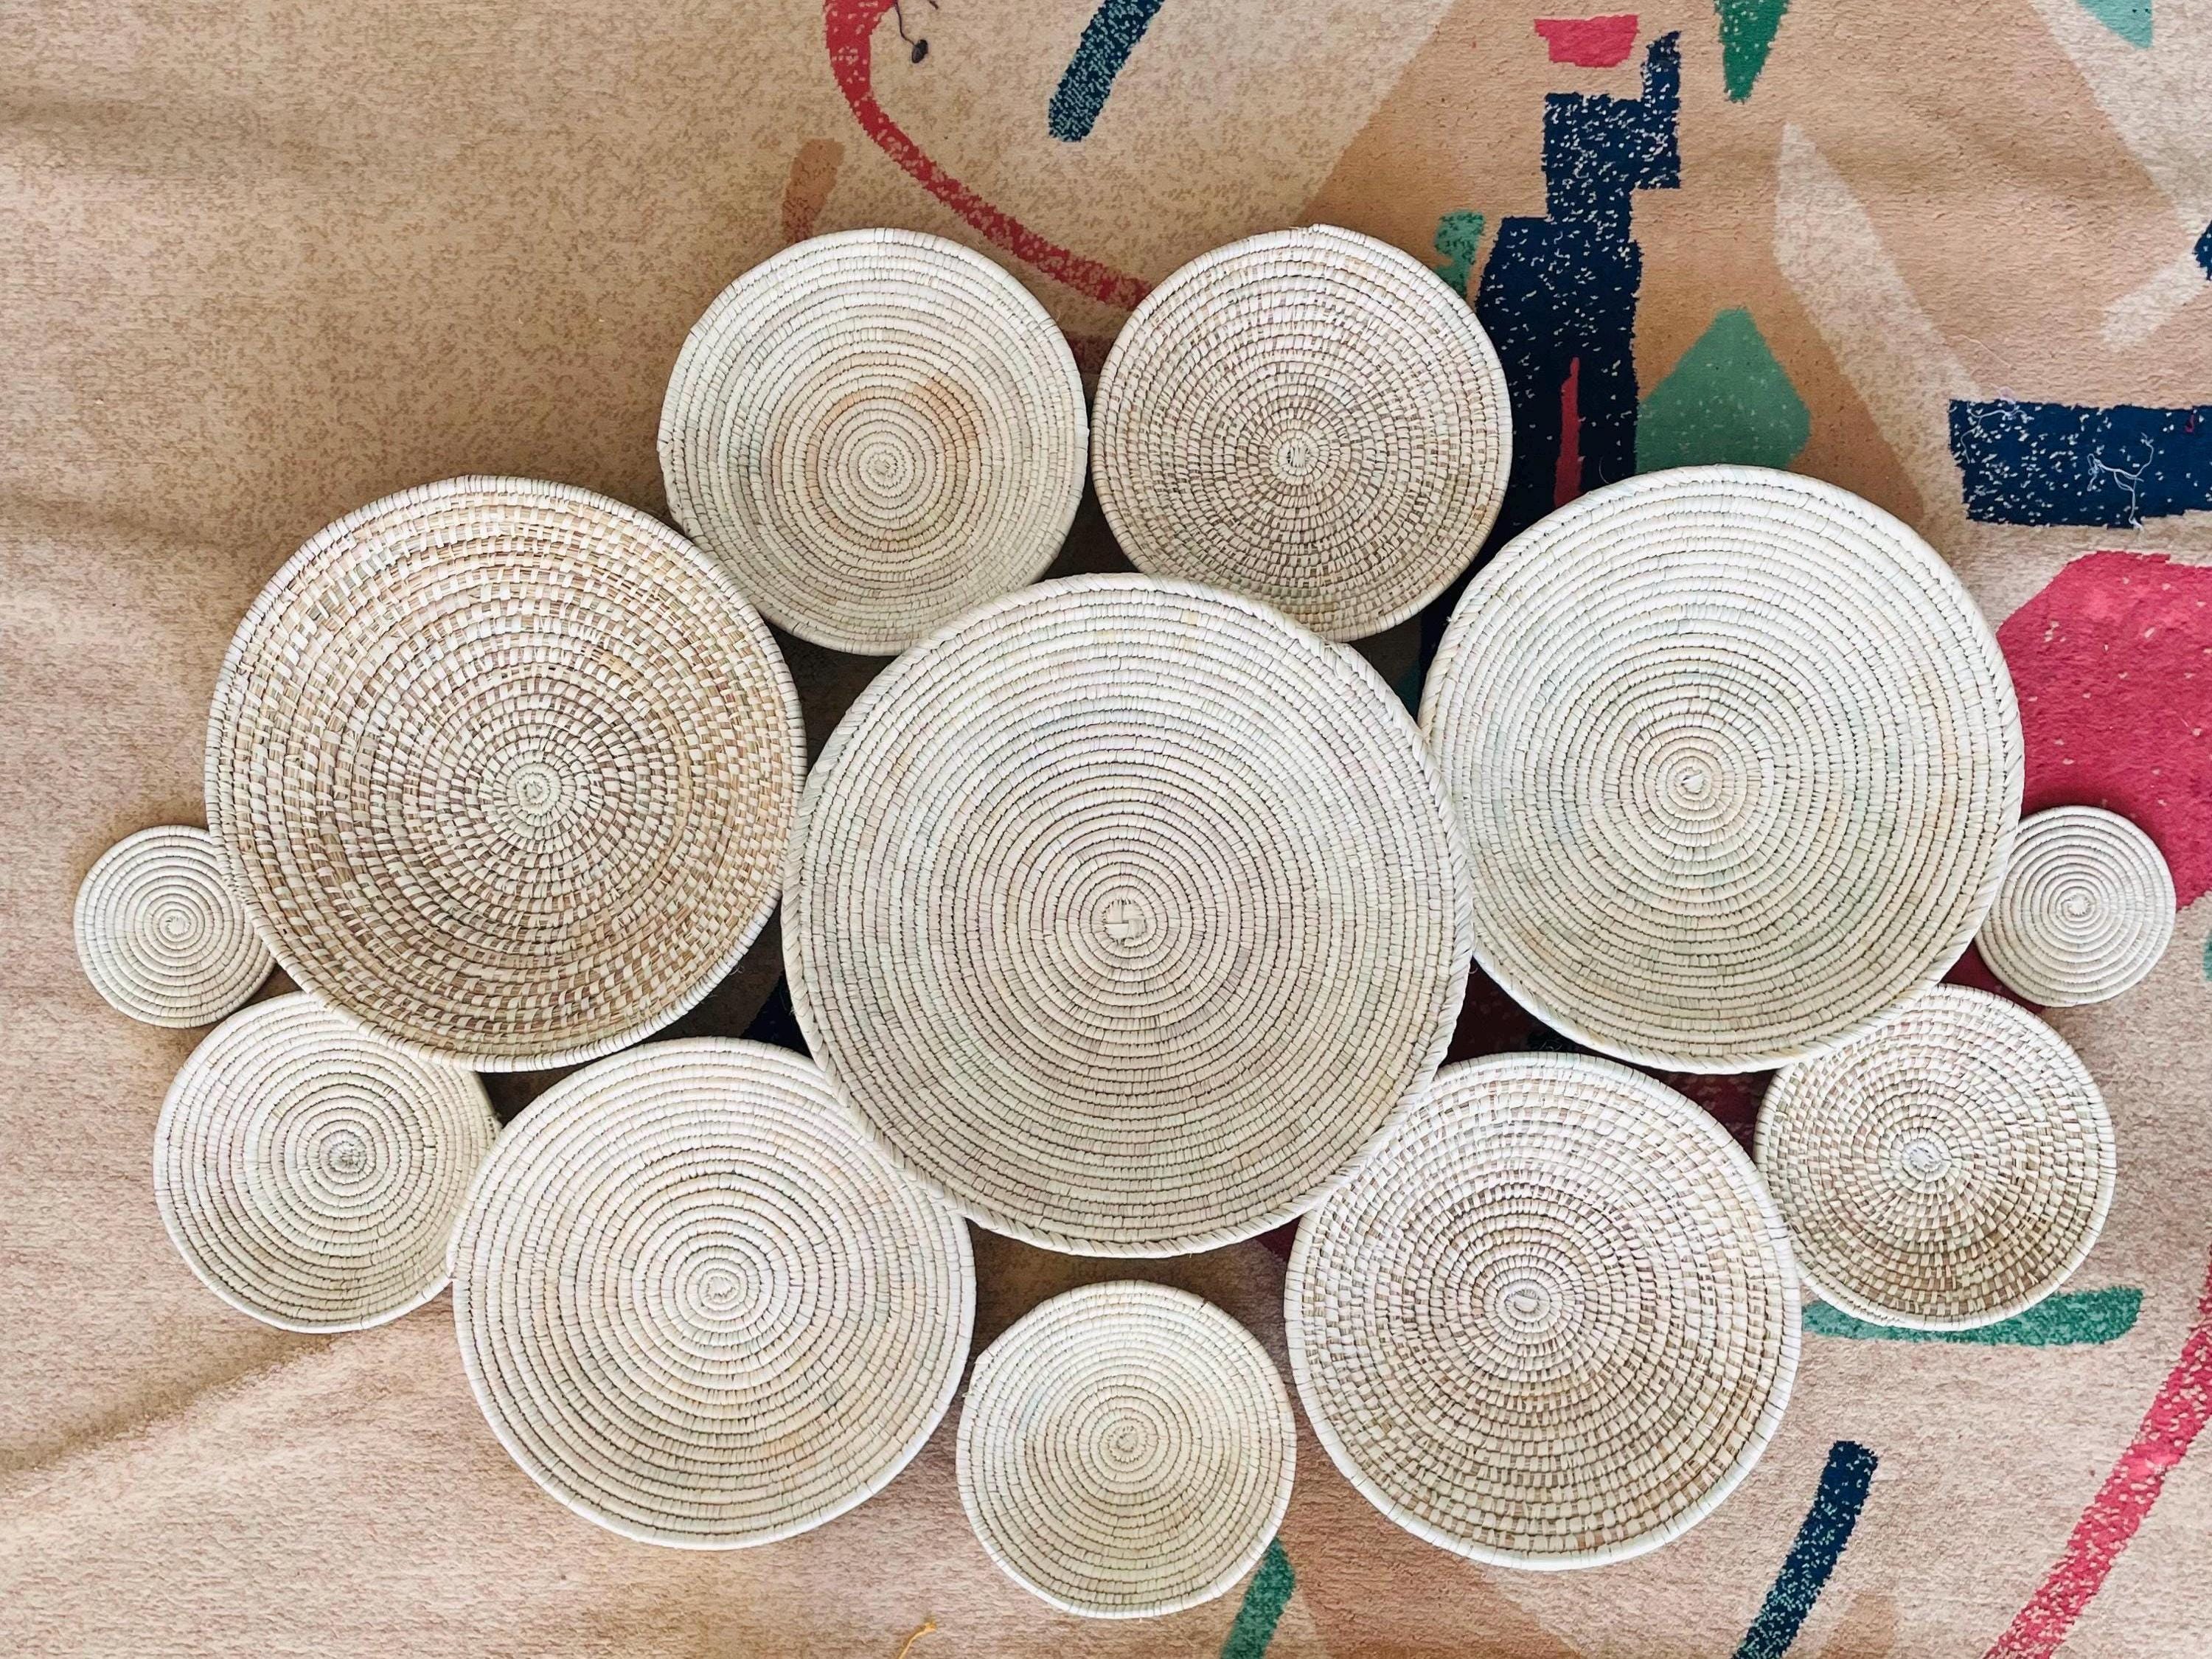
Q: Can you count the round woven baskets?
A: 12